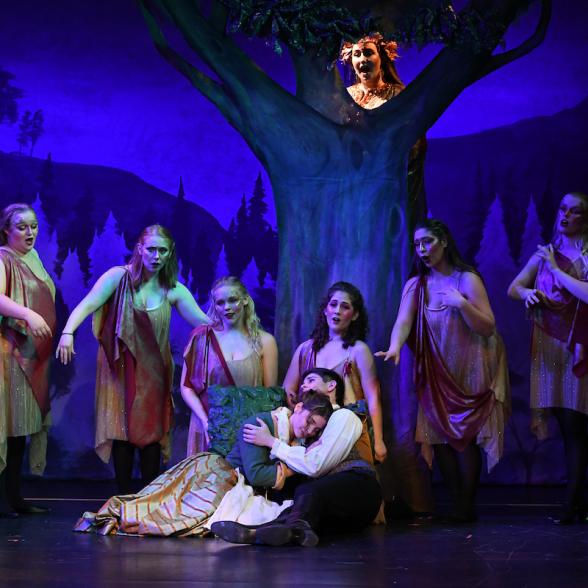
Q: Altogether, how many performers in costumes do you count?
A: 9